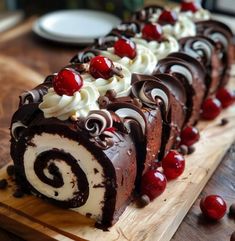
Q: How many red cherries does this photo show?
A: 12